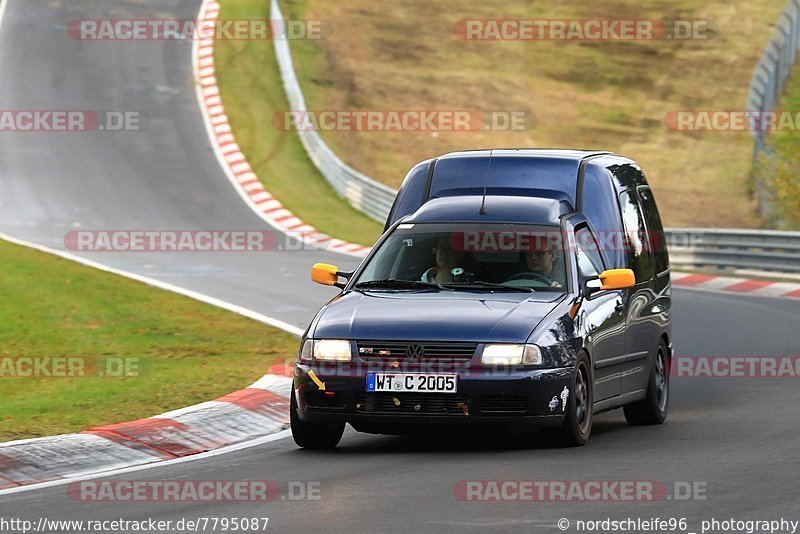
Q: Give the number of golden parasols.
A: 0